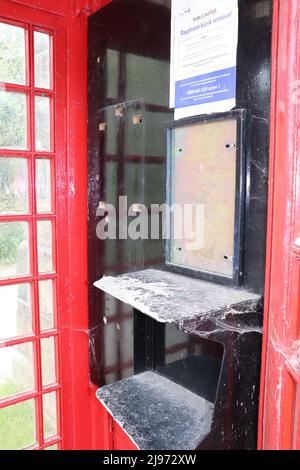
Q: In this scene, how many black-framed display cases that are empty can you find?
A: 1